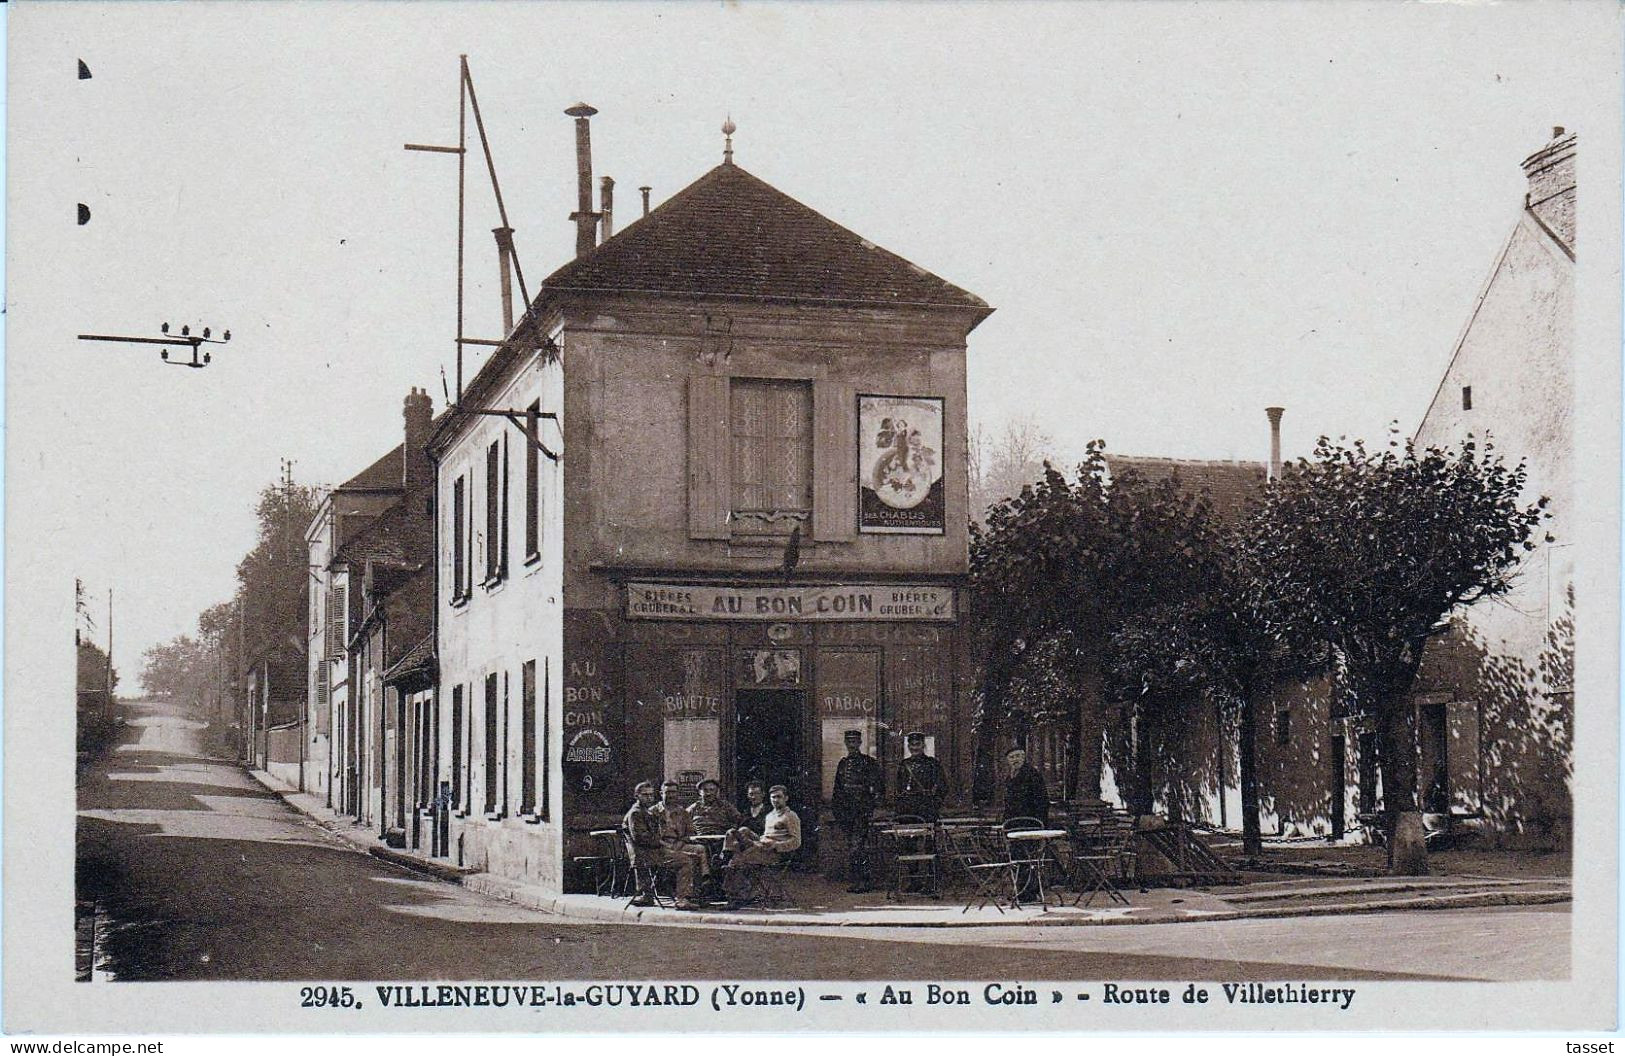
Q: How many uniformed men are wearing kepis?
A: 2